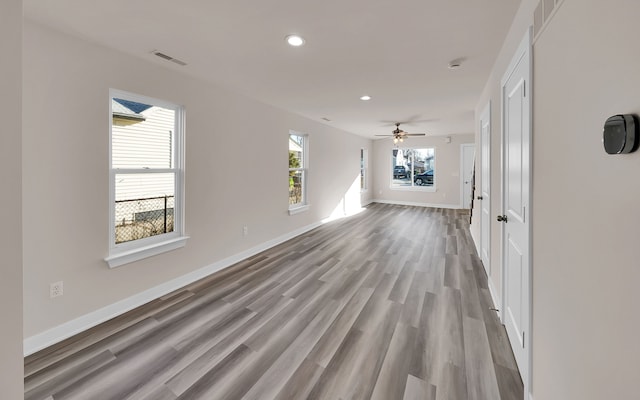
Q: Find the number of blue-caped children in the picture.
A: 0